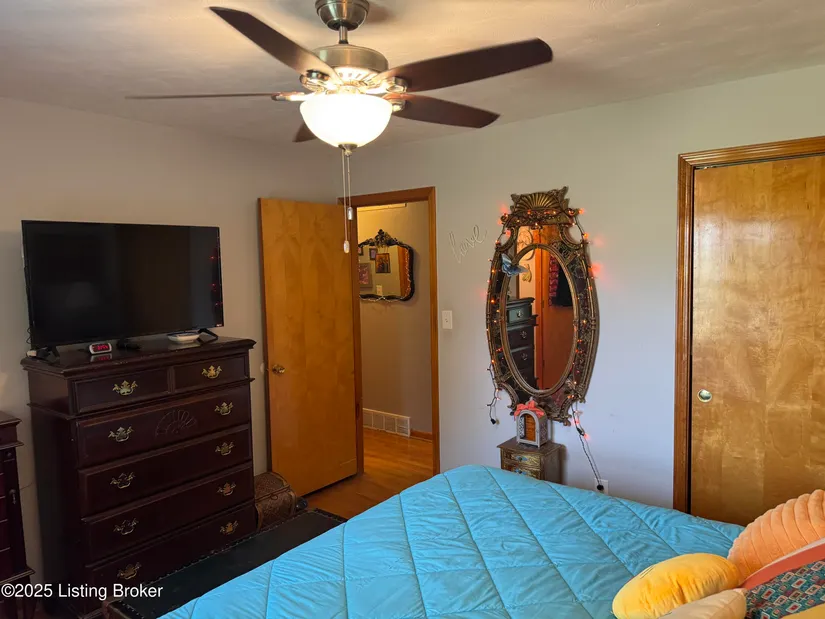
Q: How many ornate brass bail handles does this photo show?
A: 10